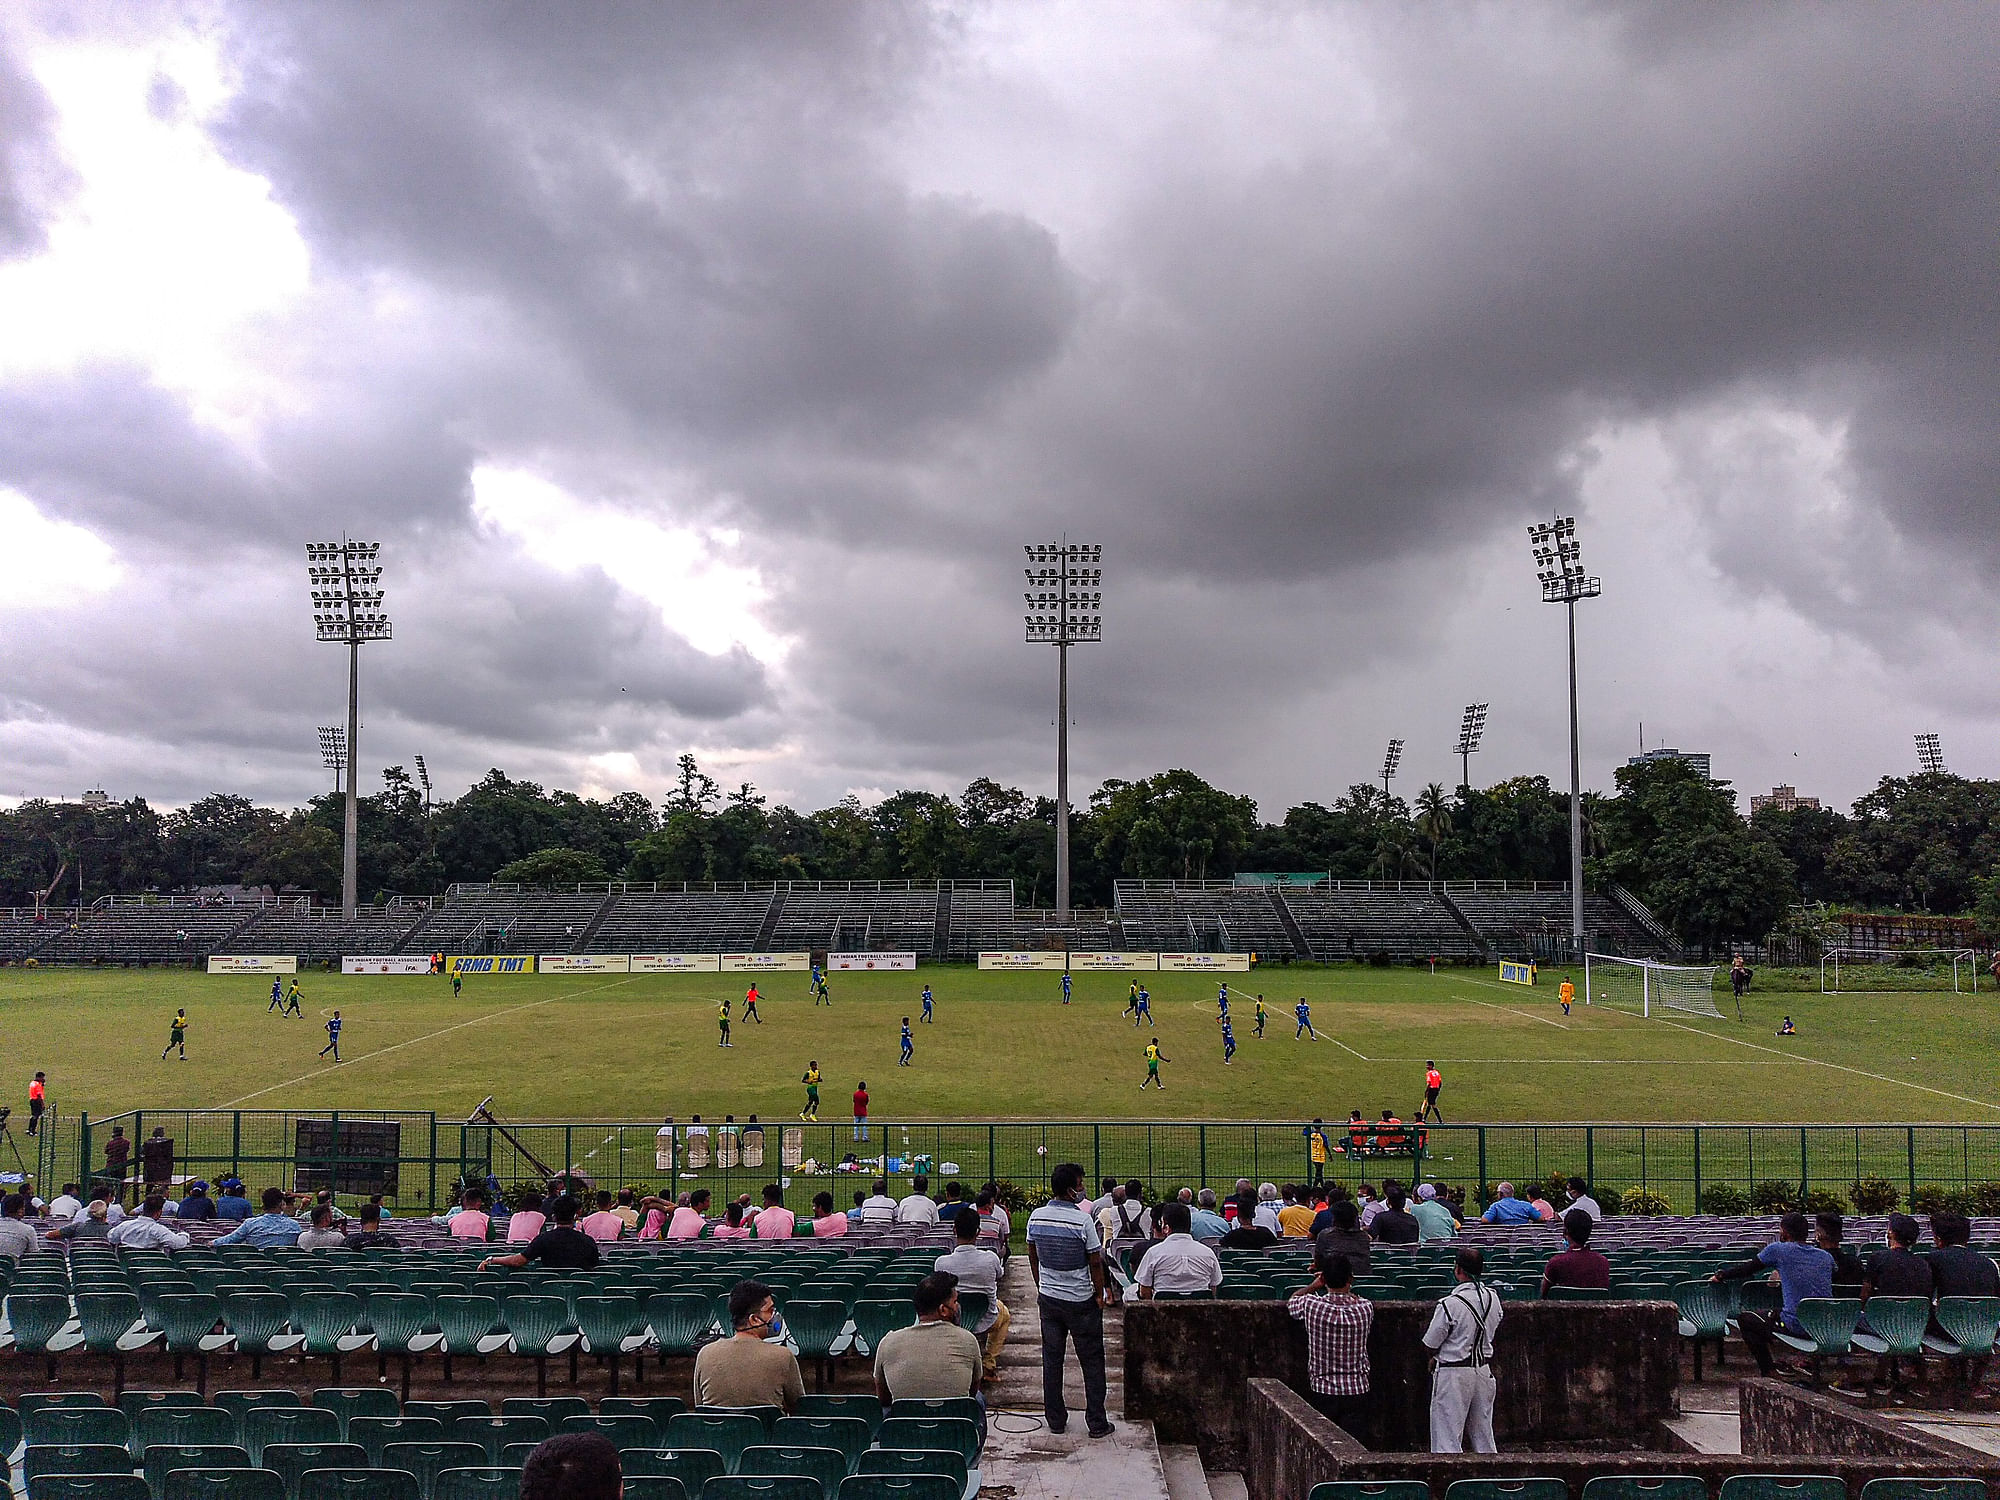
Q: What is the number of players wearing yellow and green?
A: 9